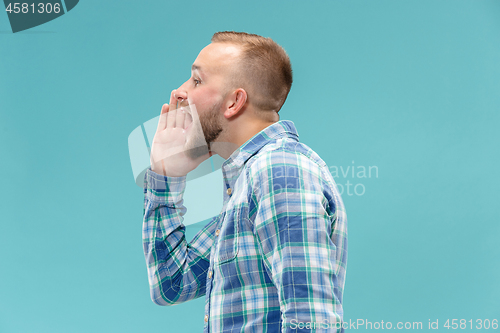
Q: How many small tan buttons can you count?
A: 4